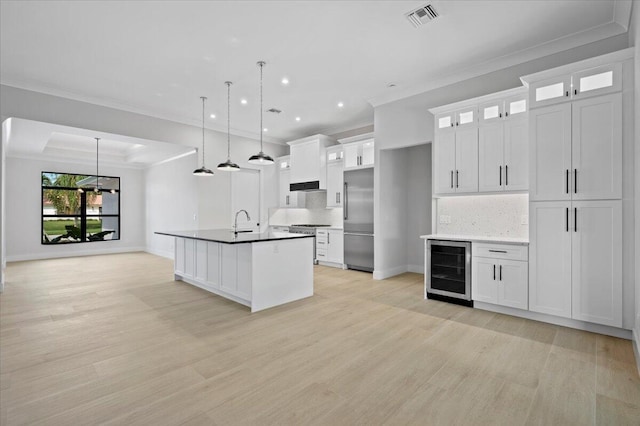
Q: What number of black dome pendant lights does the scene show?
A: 3